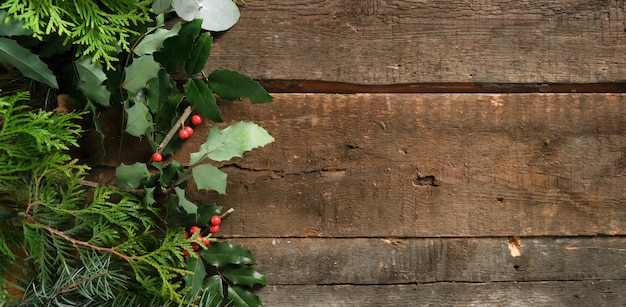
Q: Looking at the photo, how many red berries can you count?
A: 12